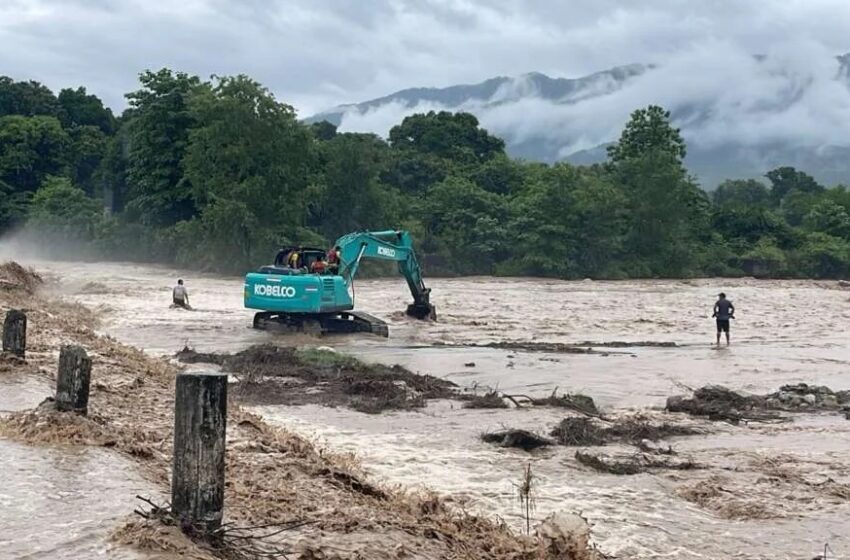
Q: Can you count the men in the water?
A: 2